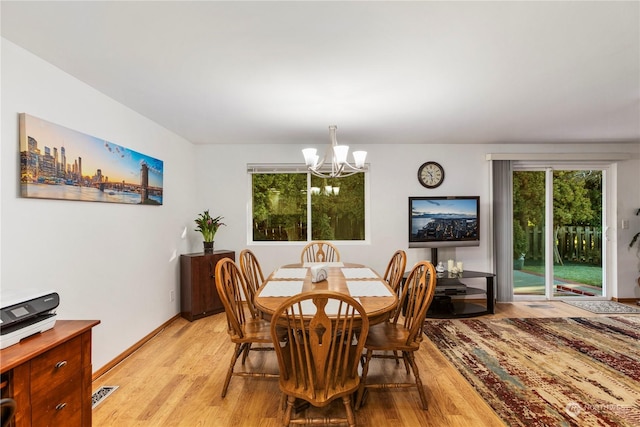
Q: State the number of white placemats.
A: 6